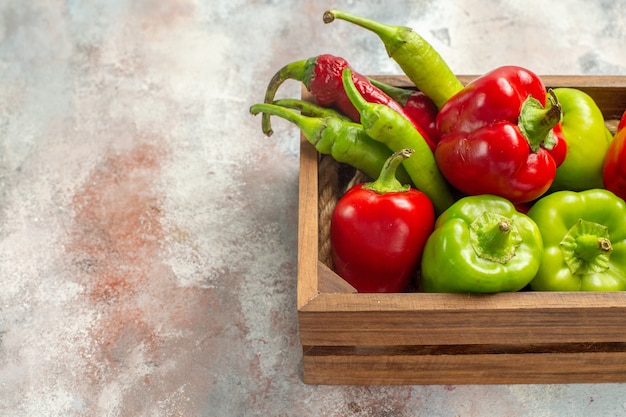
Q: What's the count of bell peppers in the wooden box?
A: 6